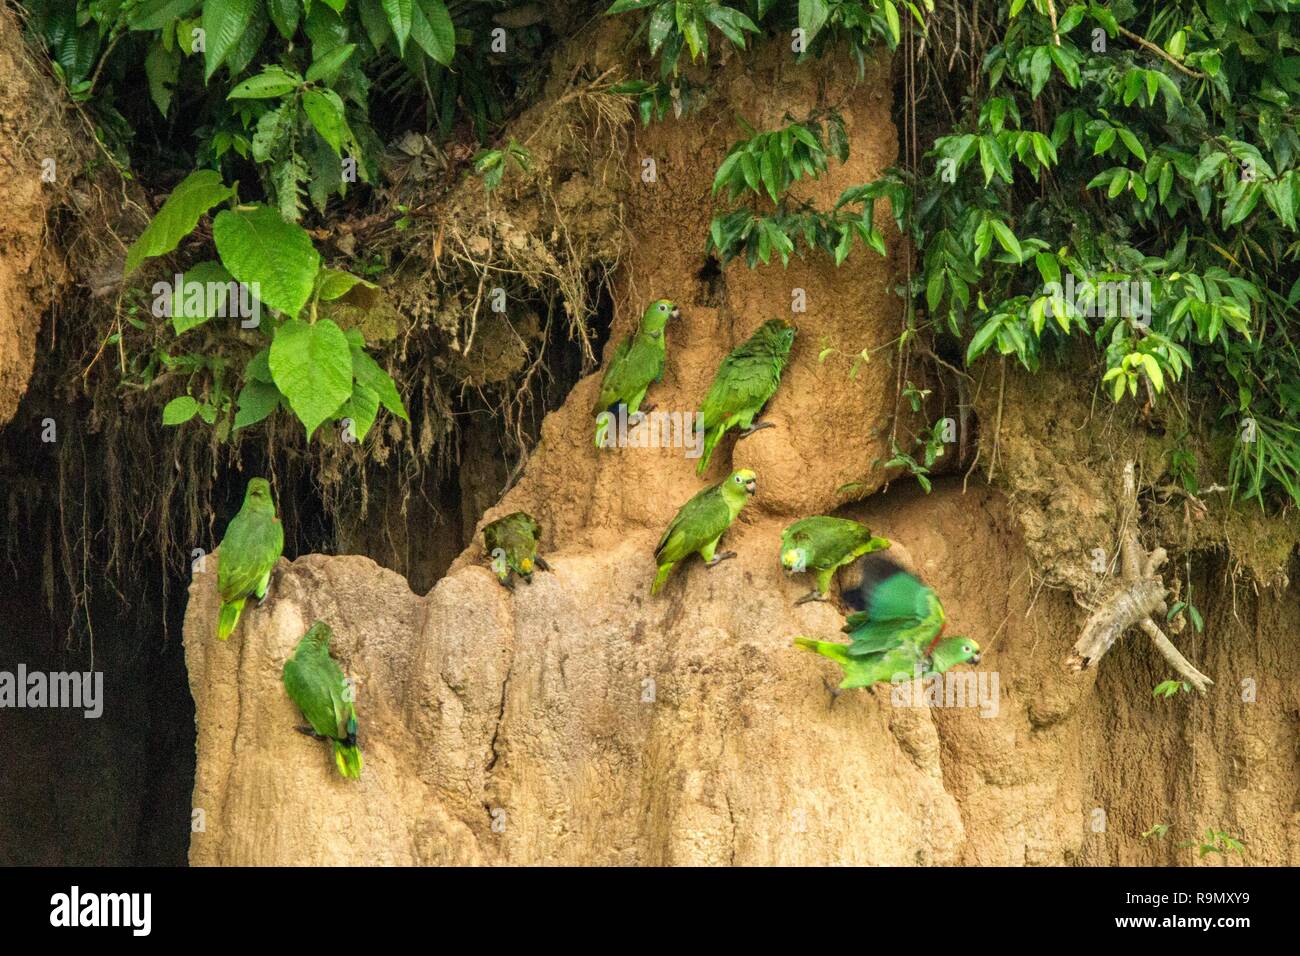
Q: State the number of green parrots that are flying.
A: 1